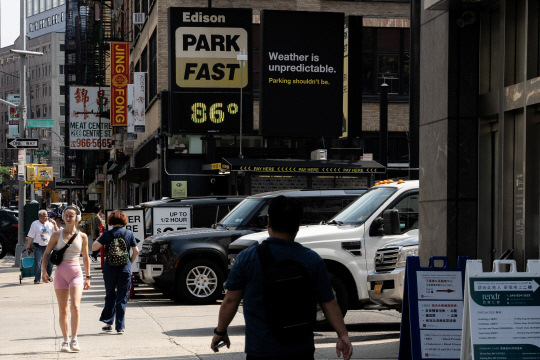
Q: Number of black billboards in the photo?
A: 2